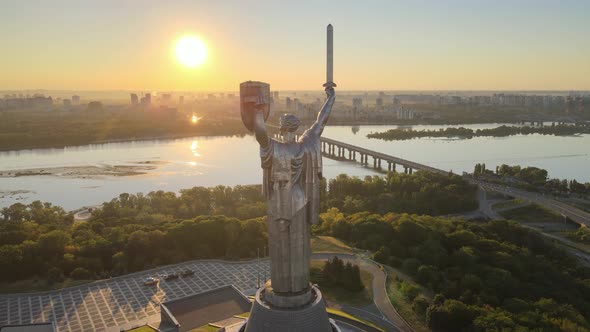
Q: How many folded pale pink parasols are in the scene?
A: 0